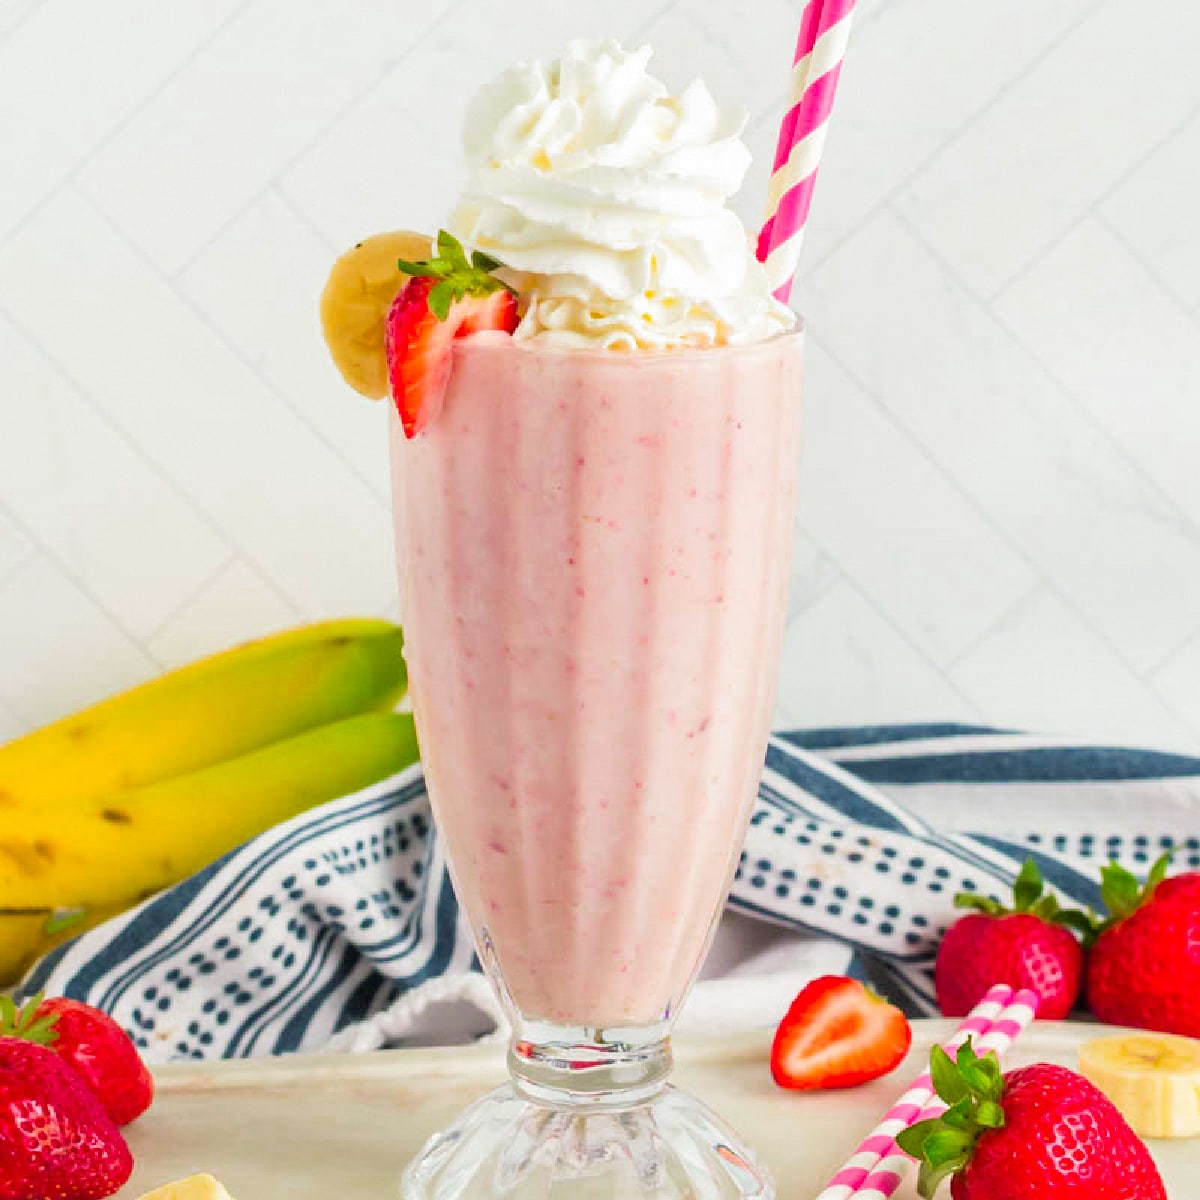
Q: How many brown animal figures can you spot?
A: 0